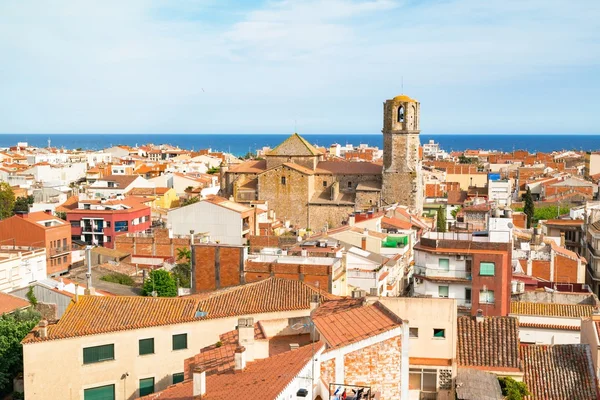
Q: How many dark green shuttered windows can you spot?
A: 6